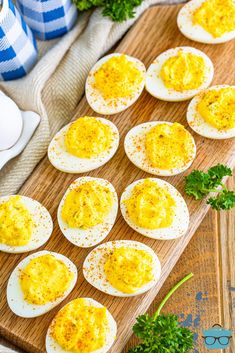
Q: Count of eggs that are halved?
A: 12